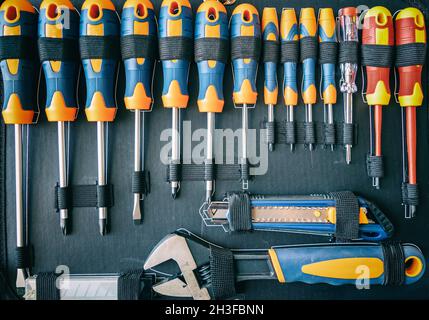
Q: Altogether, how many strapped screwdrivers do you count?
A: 14